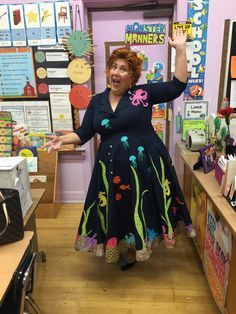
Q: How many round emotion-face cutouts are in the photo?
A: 6